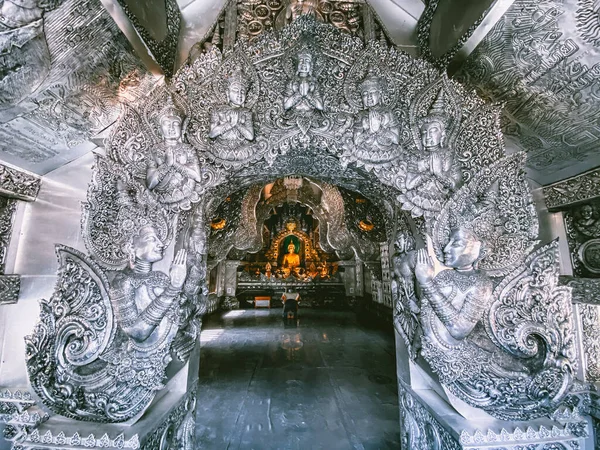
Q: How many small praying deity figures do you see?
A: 5